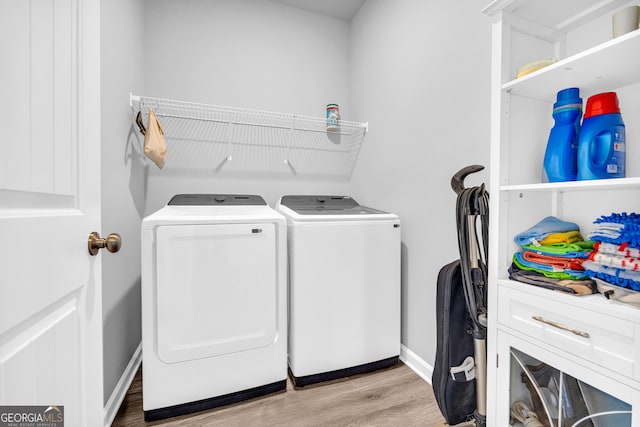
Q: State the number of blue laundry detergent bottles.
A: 2